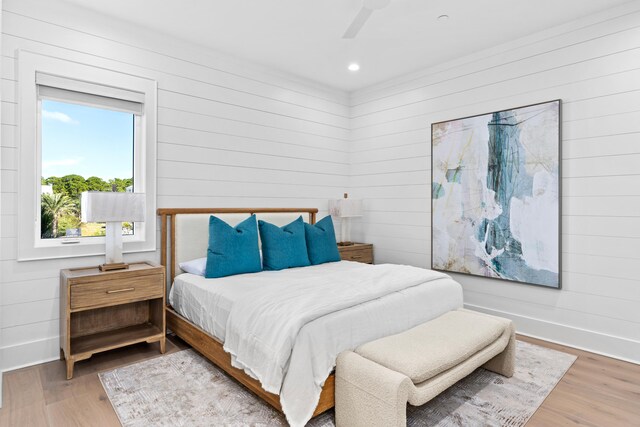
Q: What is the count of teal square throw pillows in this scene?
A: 3